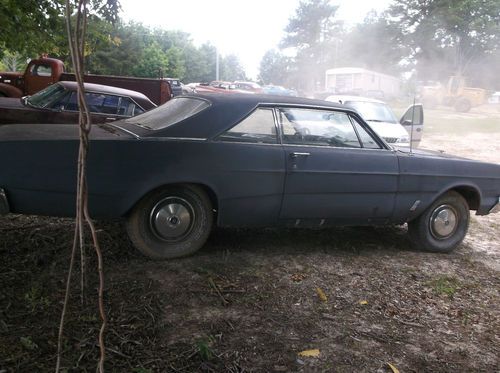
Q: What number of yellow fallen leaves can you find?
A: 4